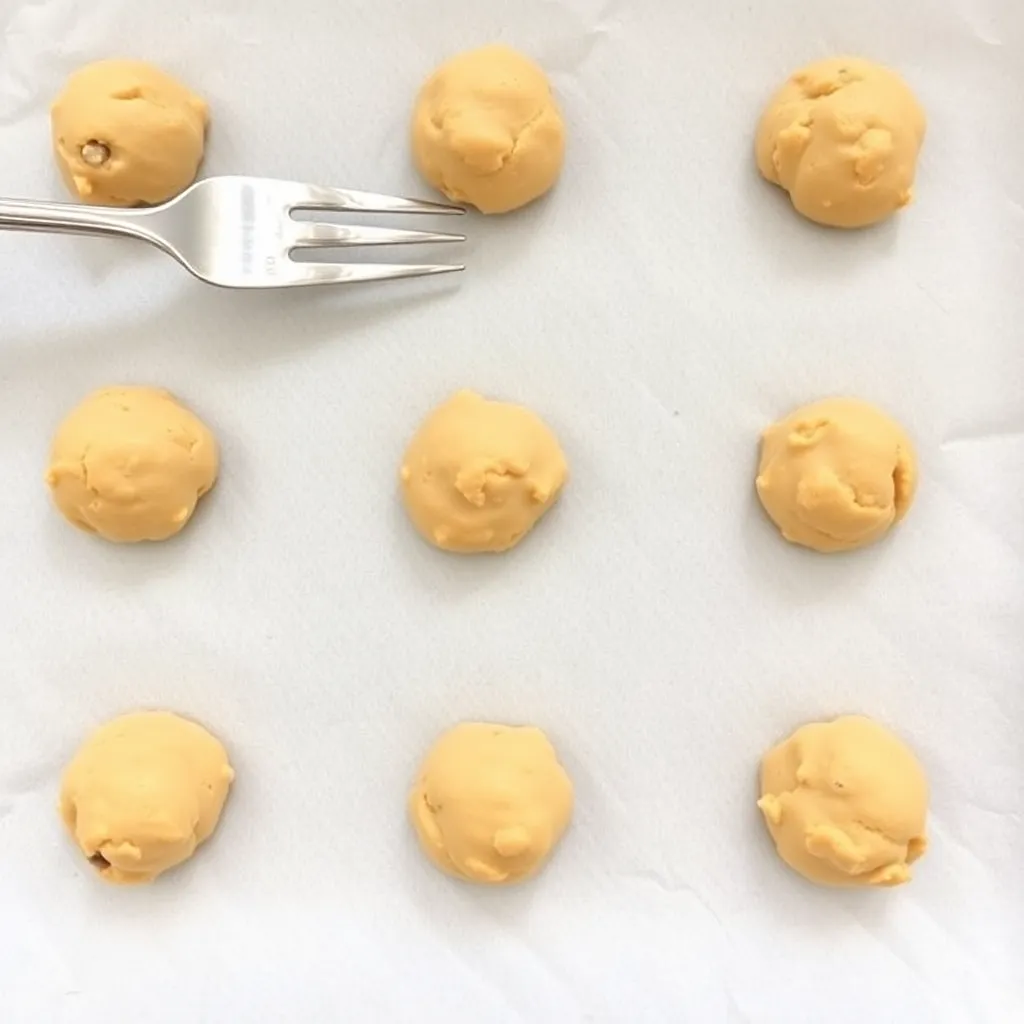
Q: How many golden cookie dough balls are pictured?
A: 9